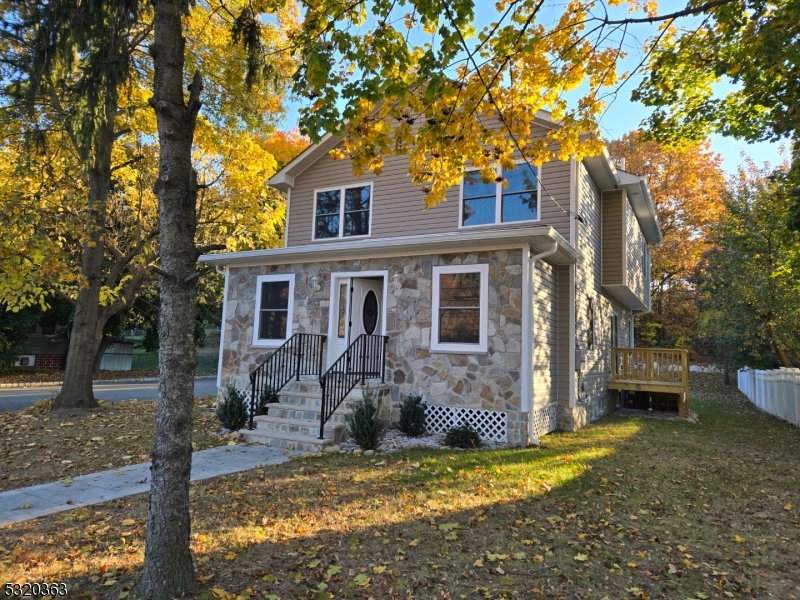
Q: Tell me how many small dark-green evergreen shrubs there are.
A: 5